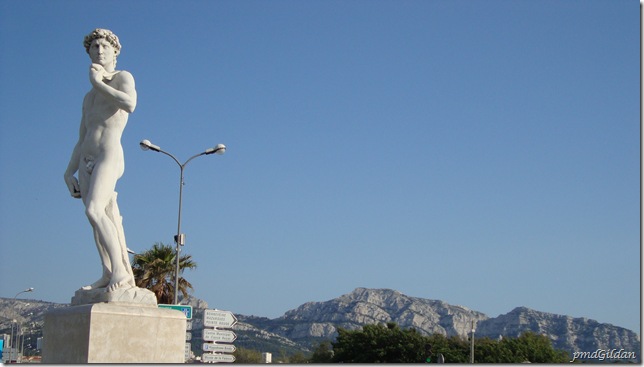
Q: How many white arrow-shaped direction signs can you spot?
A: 4